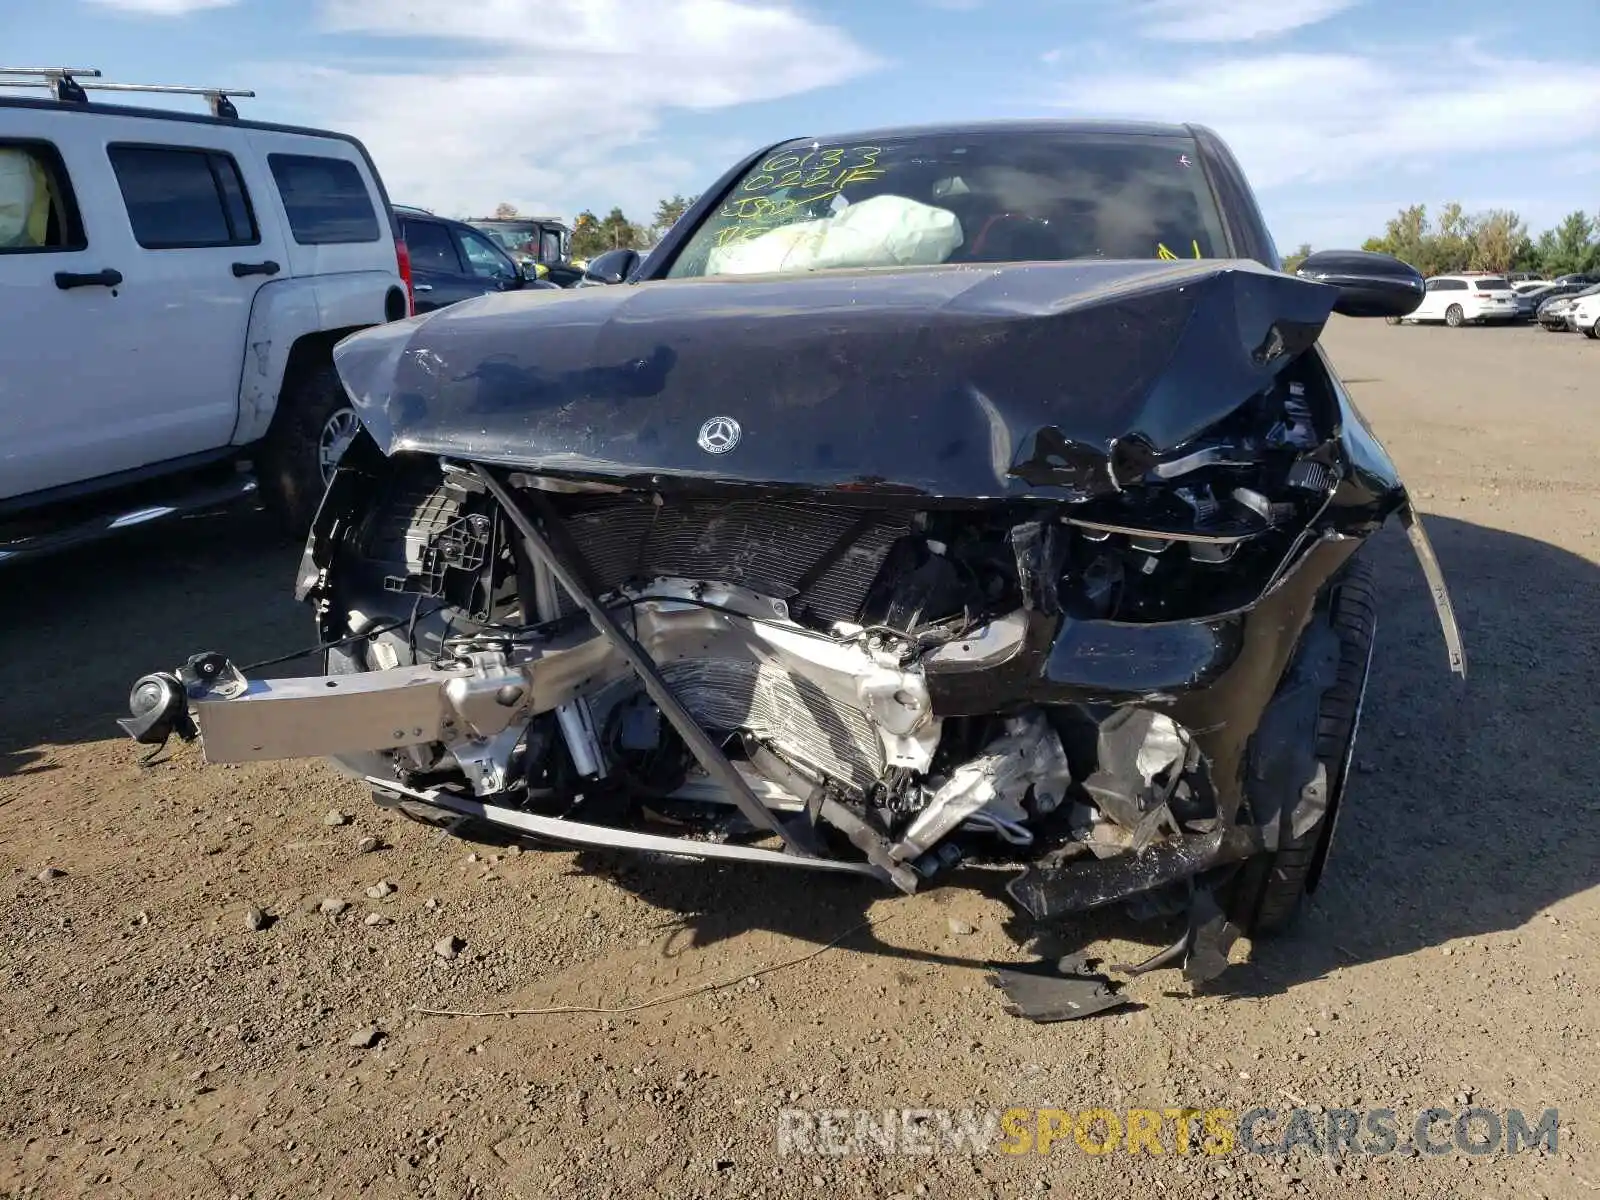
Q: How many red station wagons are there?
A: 0